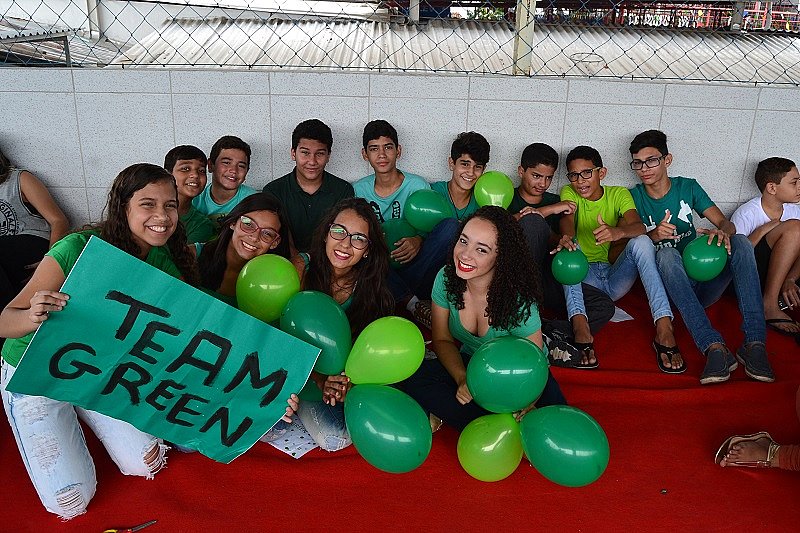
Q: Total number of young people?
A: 13